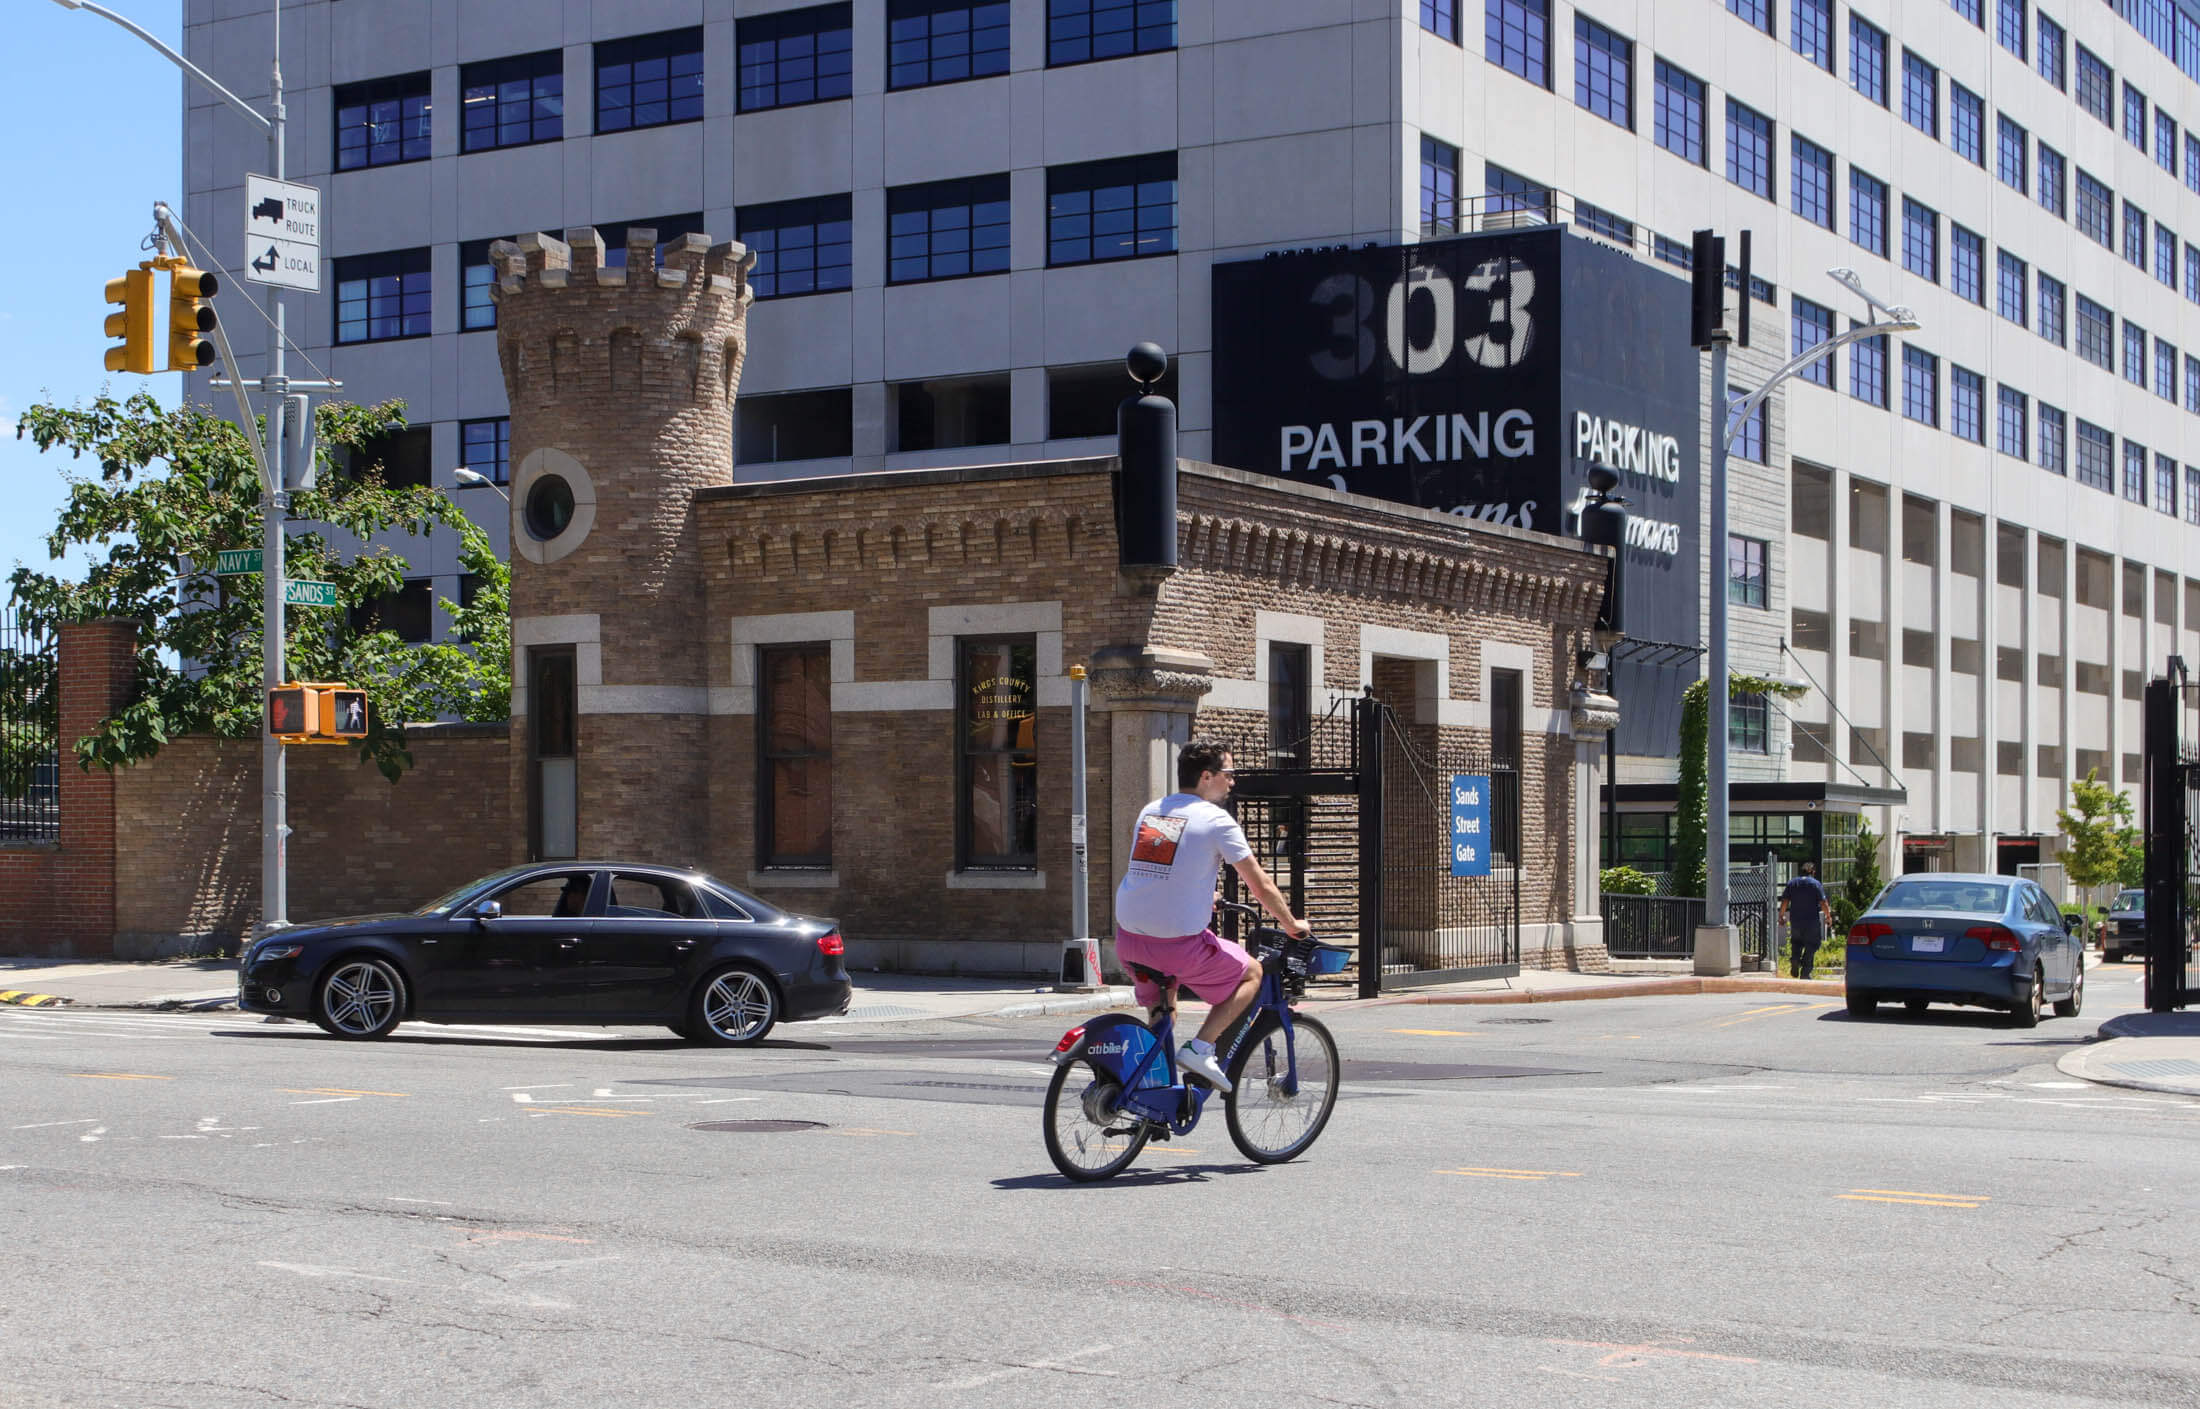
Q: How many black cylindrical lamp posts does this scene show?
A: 2